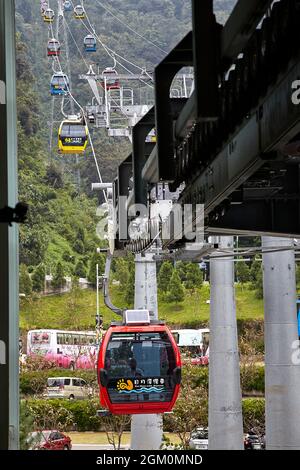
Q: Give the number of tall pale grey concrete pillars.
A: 3